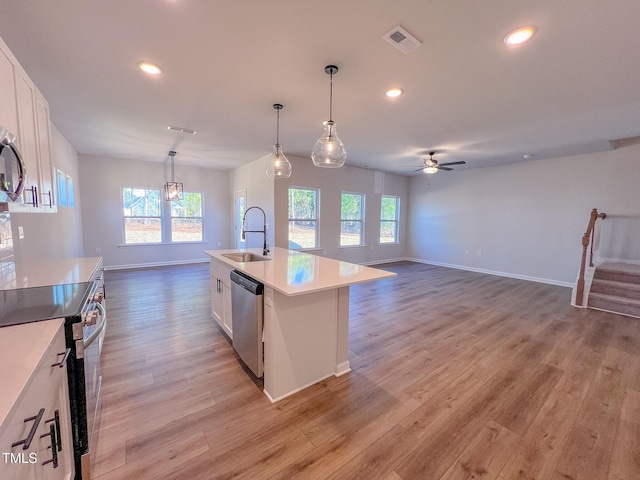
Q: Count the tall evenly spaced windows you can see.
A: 3